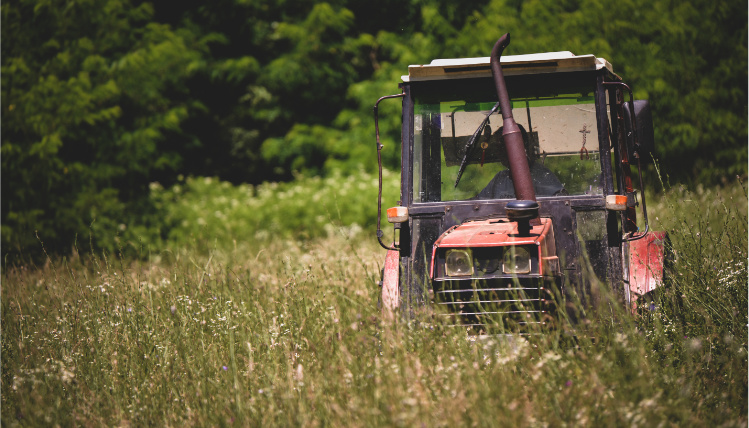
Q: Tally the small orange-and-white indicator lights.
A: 2